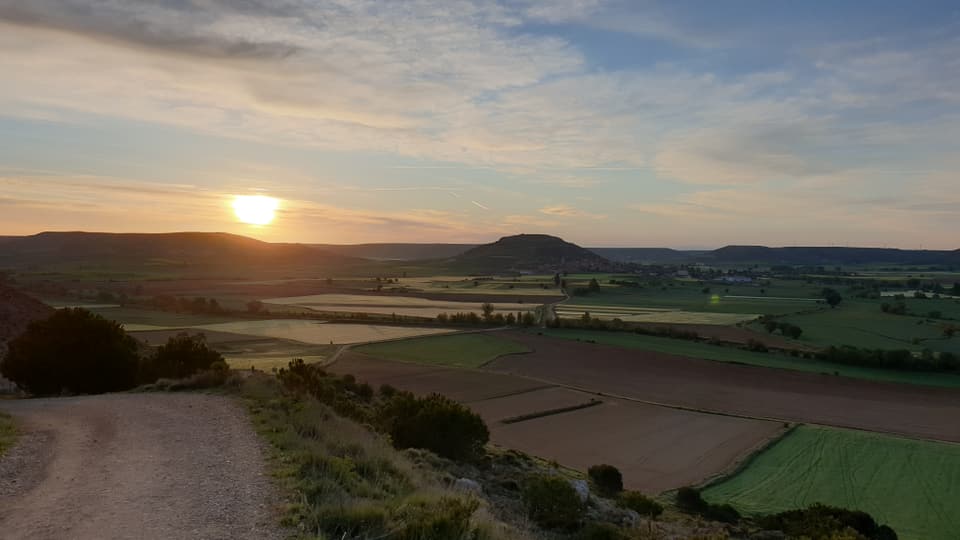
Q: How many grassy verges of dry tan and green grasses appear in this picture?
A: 1